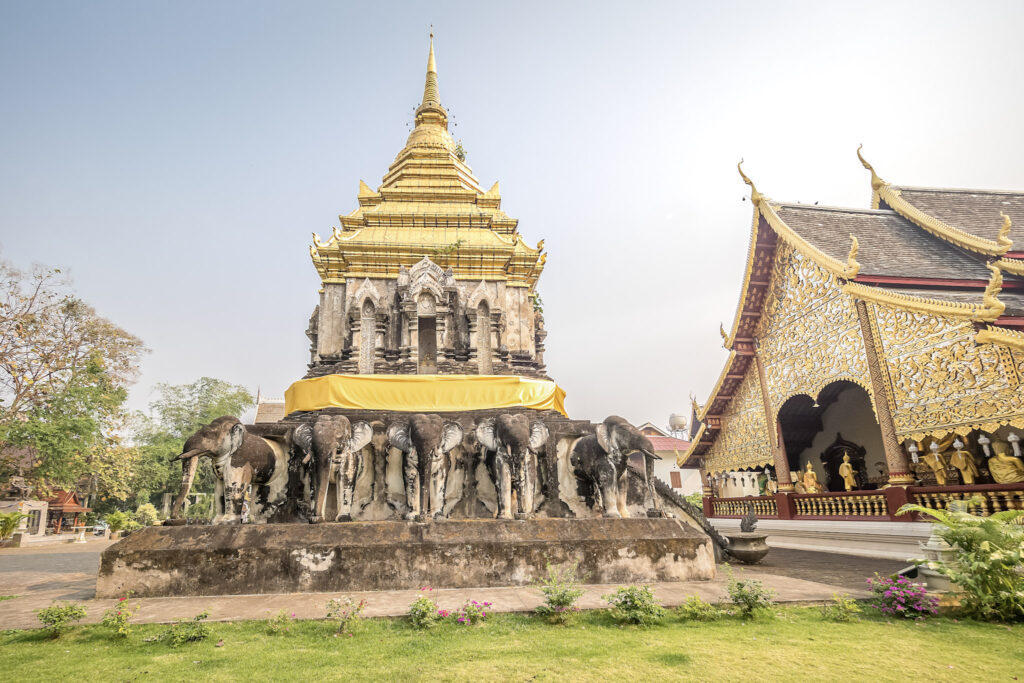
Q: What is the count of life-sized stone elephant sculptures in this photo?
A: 5